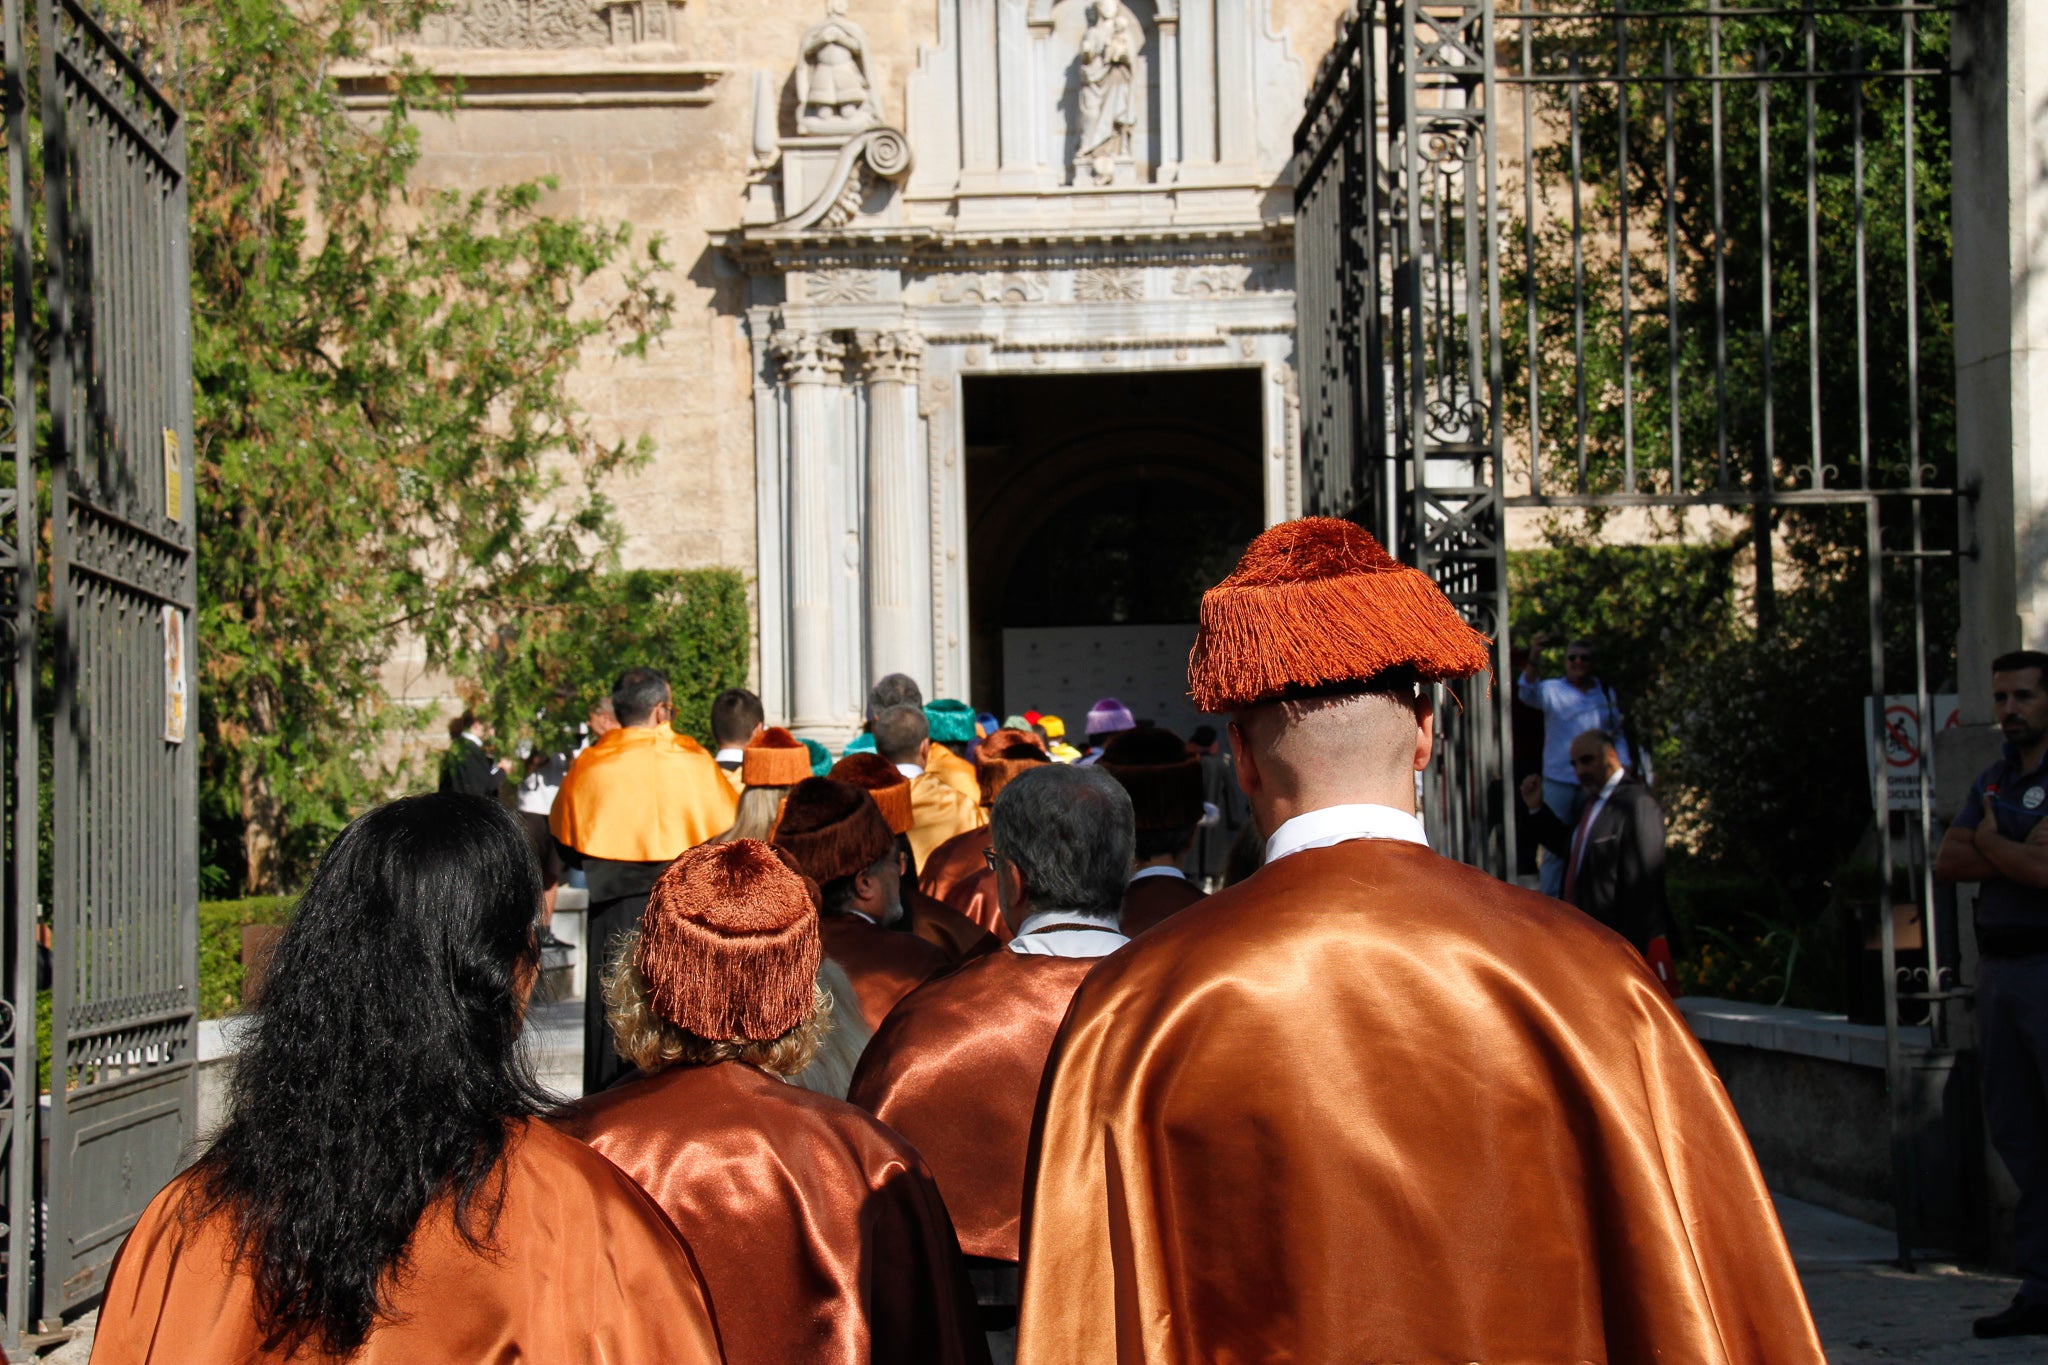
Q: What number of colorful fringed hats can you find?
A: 15